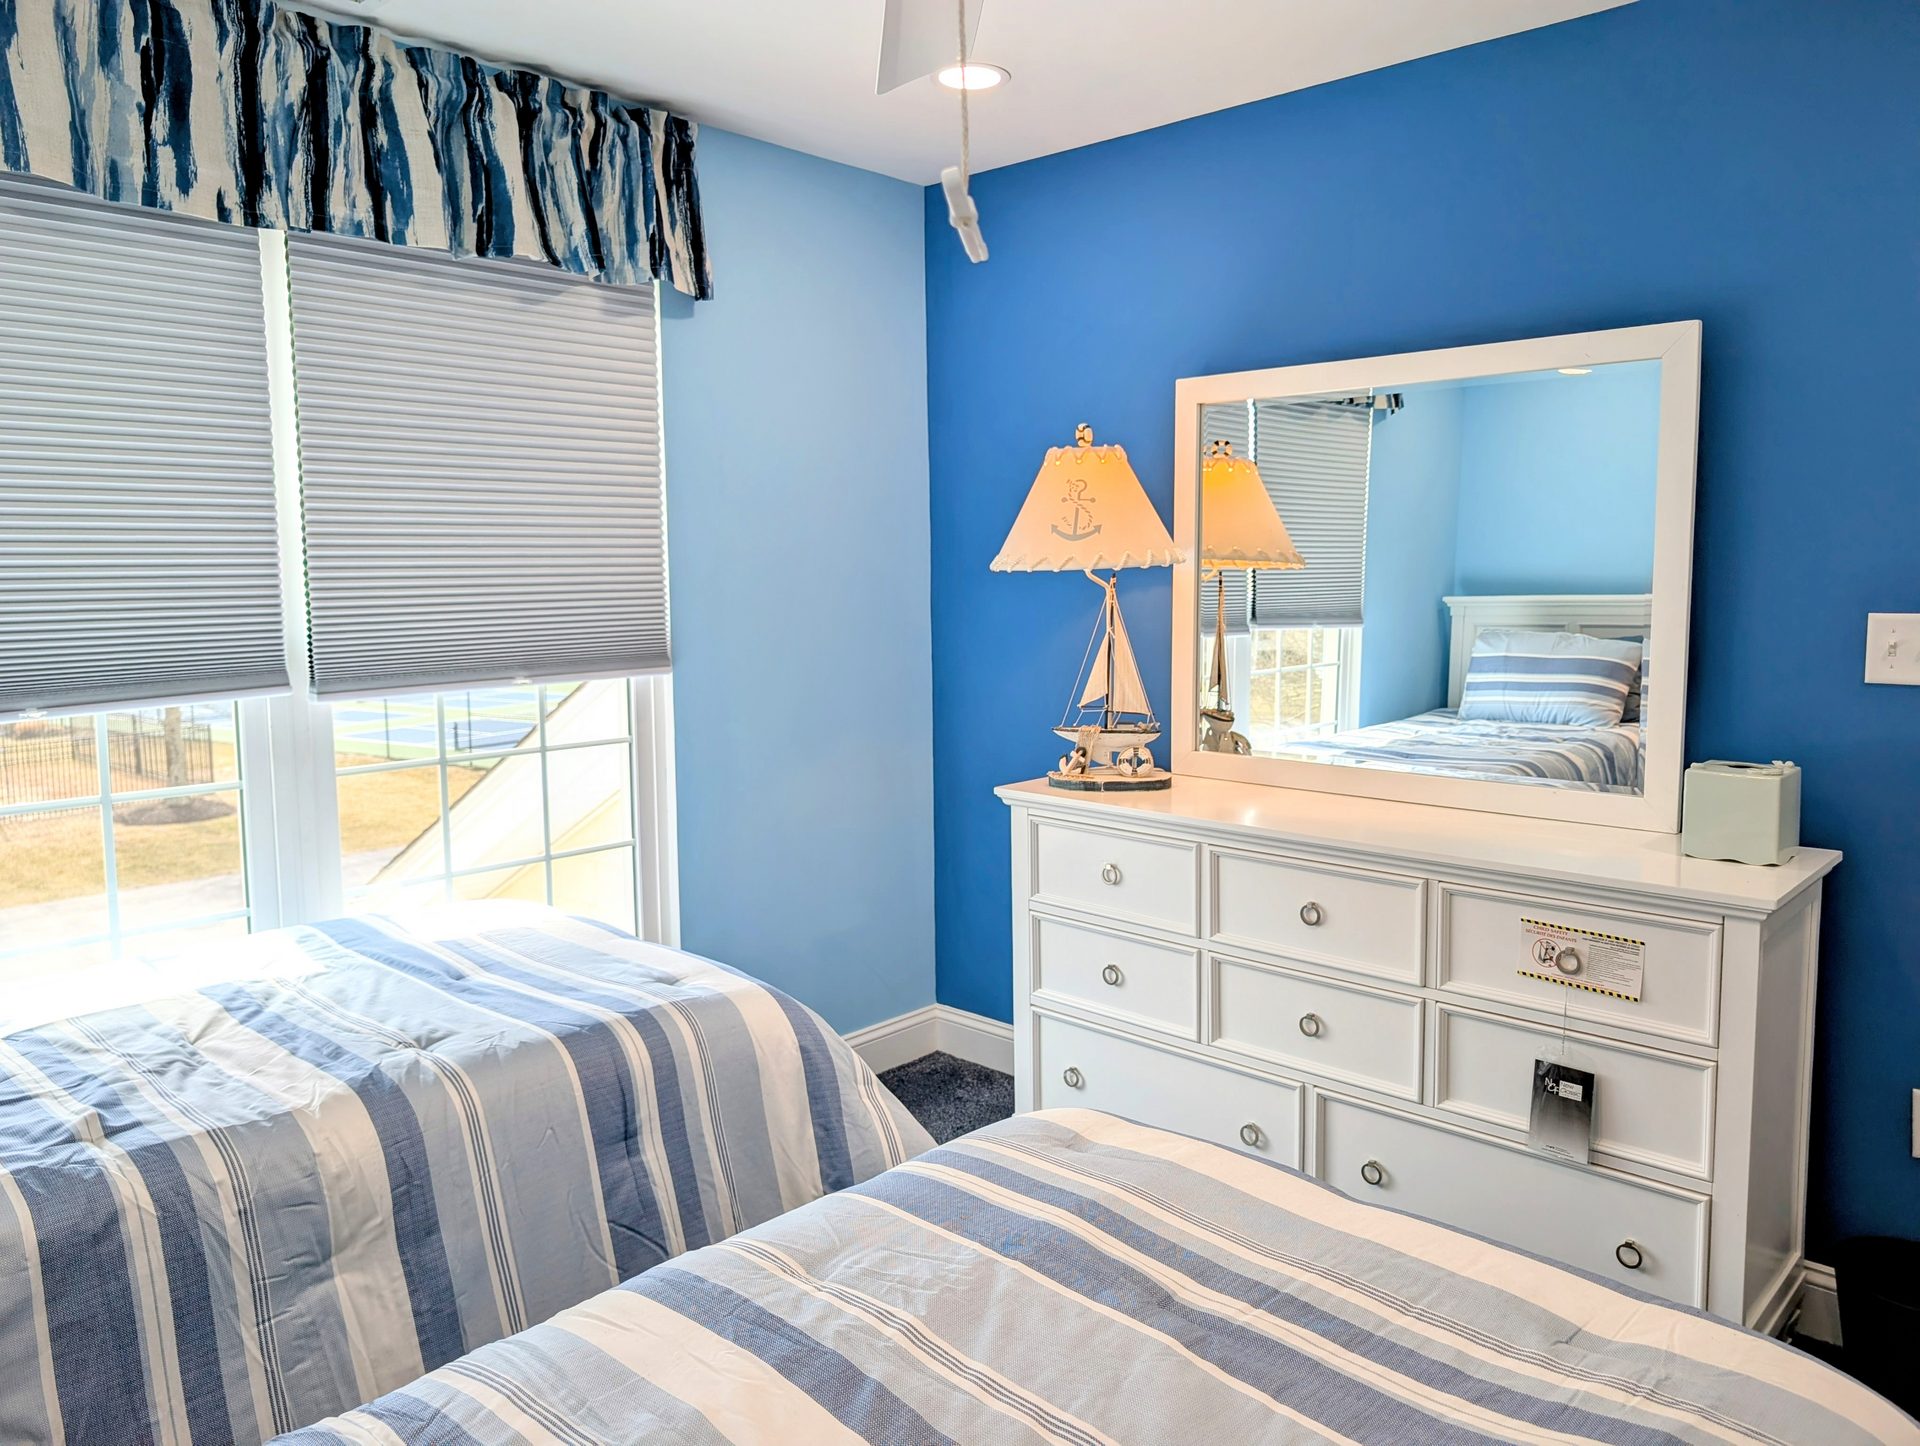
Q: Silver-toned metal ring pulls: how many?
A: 9